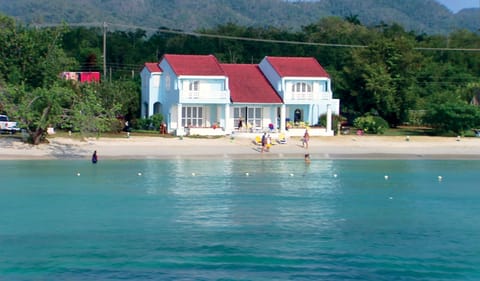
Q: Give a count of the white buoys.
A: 8